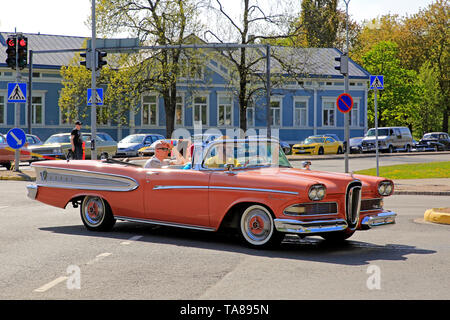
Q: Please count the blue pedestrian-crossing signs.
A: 3